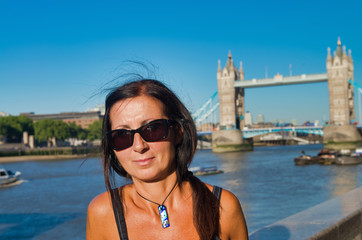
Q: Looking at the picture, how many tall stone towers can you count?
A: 2